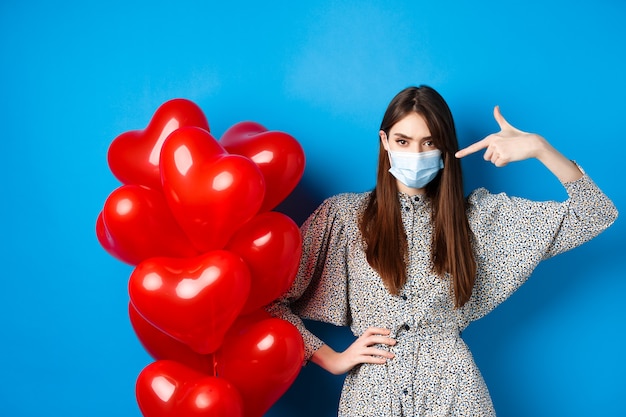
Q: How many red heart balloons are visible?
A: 9